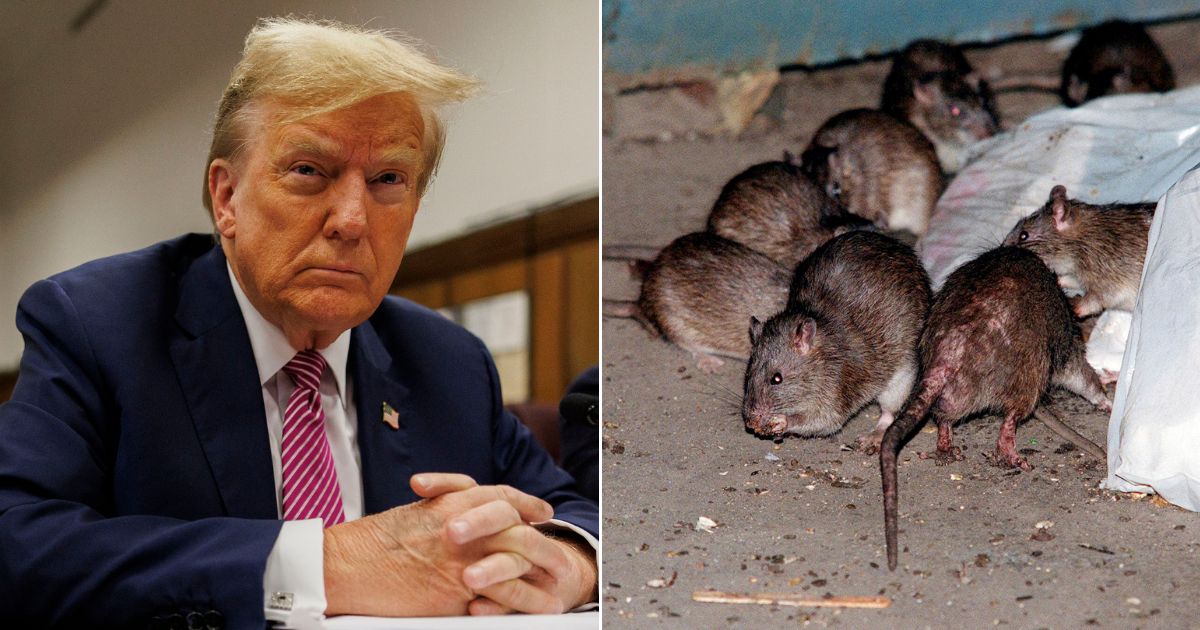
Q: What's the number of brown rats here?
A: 8